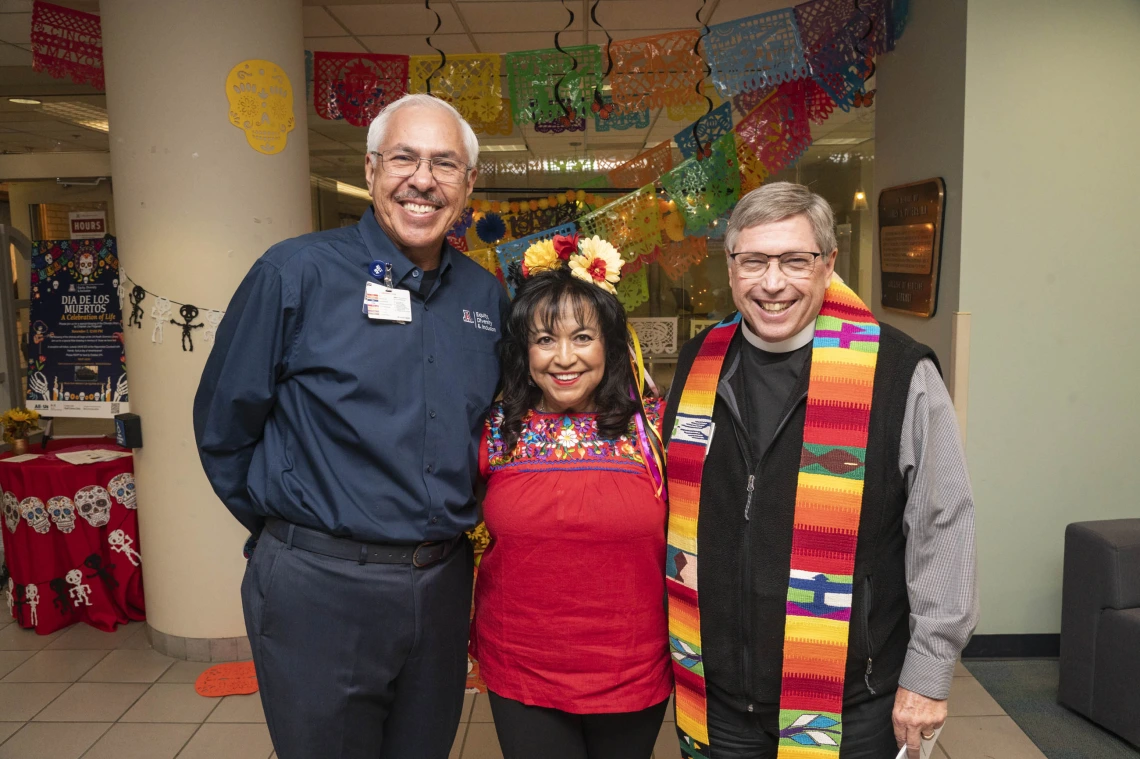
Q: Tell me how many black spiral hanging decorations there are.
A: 5